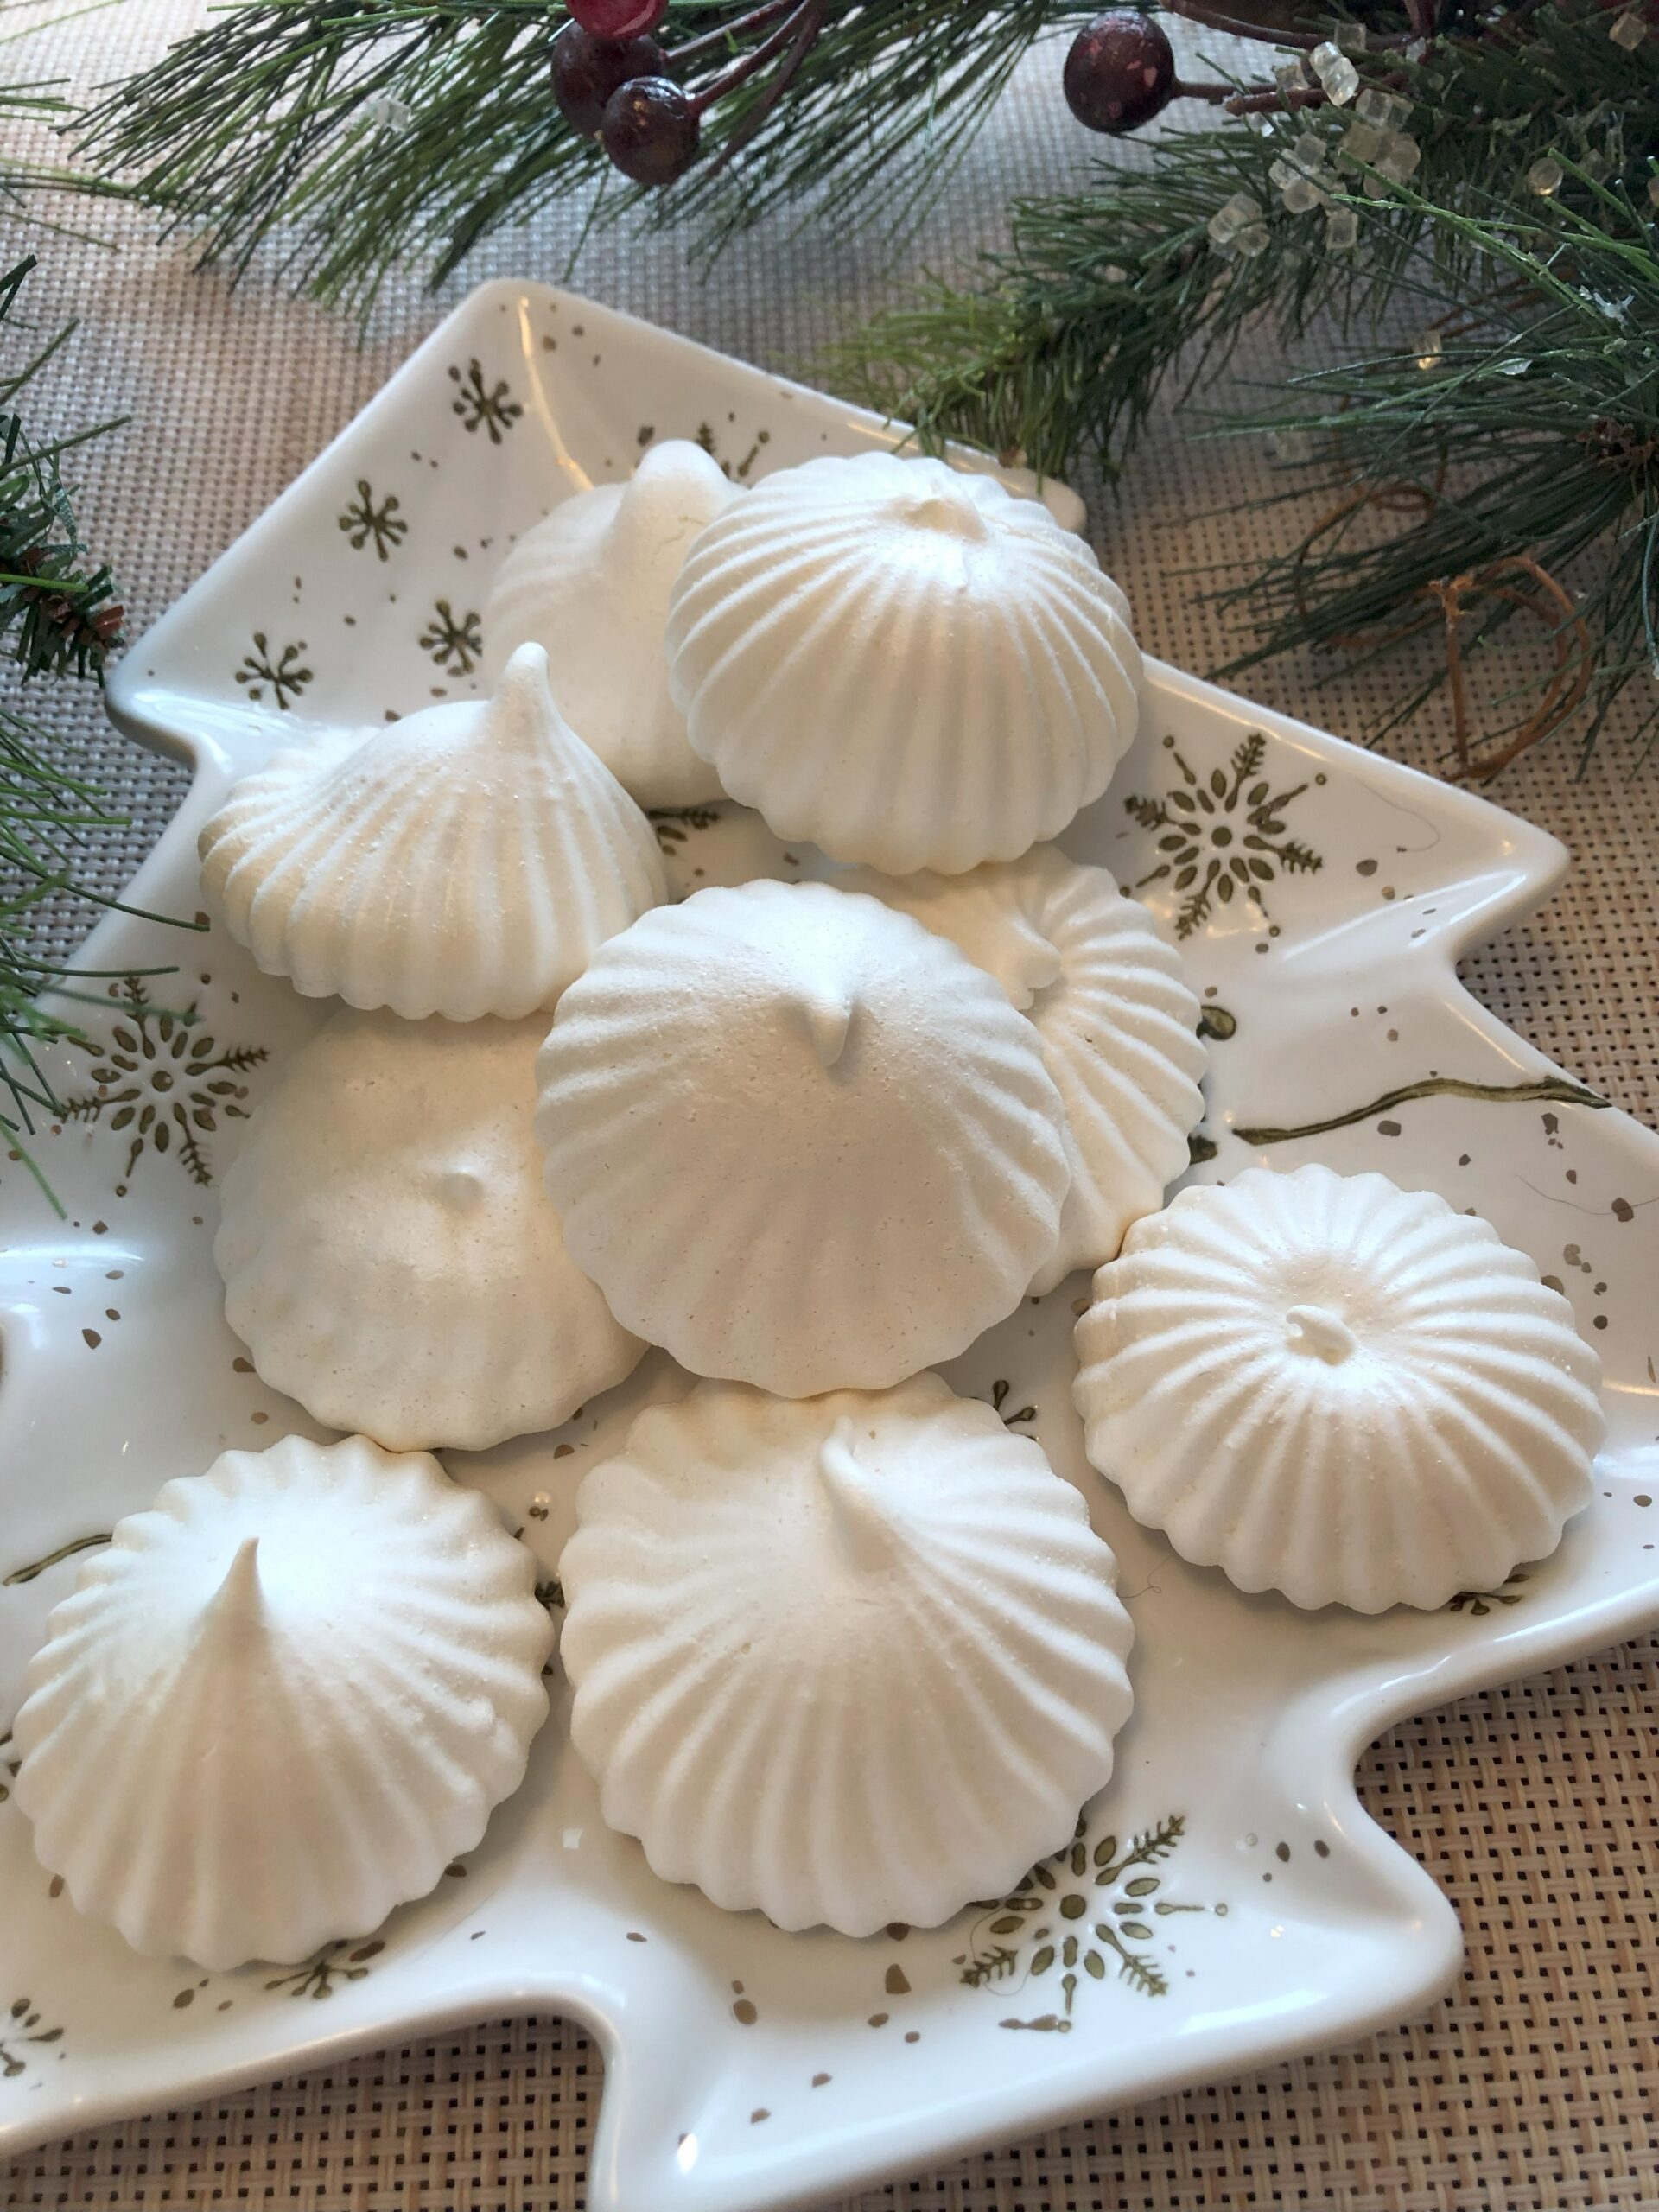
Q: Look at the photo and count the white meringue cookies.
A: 9